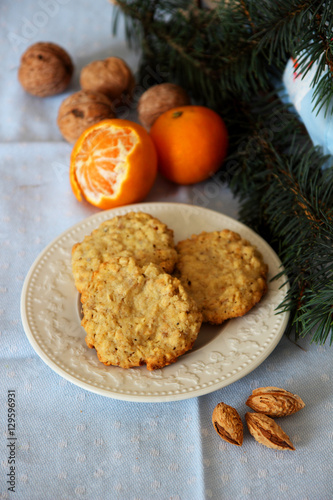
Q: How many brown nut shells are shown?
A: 7